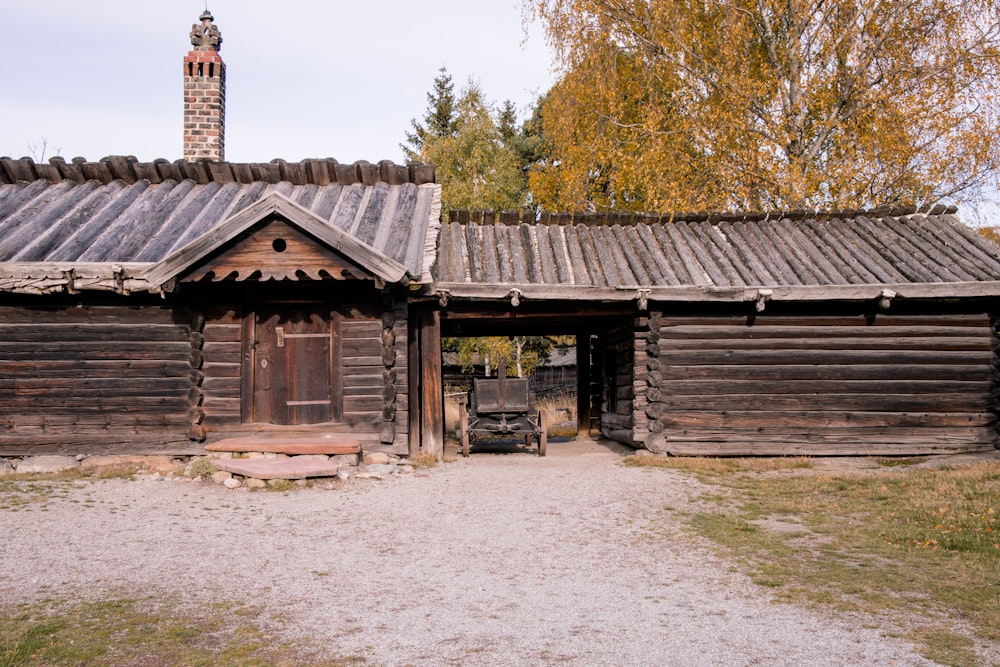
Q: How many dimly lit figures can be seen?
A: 0